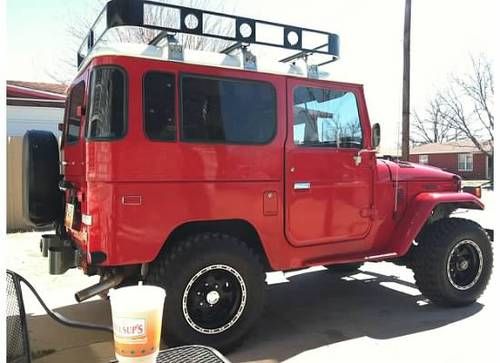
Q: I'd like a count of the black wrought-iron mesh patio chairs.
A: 1